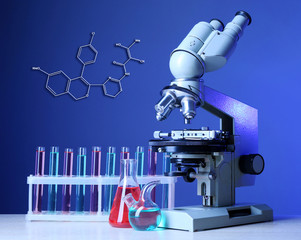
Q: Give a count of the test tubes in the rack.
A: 10